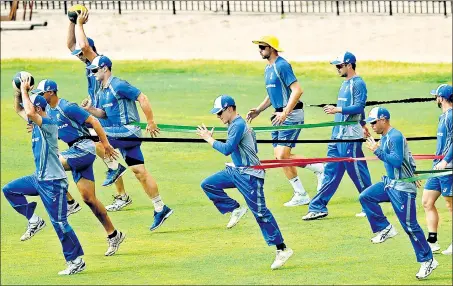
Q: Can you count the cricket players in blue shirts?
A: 9